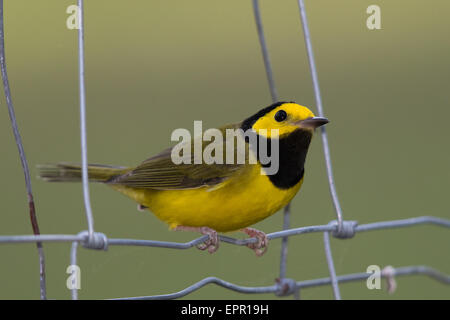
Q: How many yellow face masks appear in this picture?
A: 1